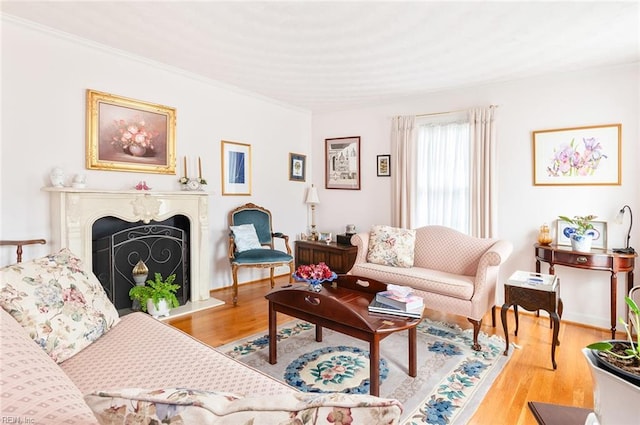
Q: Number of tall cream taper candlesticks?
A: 2